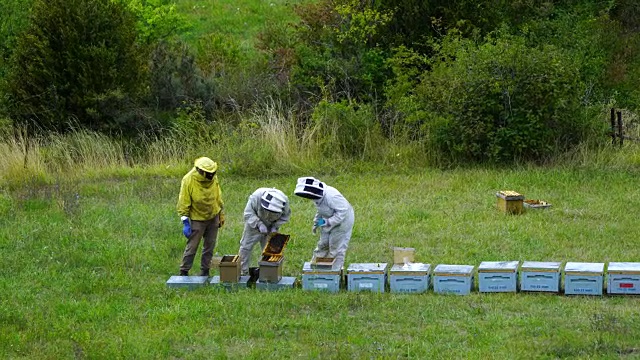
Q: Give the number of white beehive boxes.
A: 8